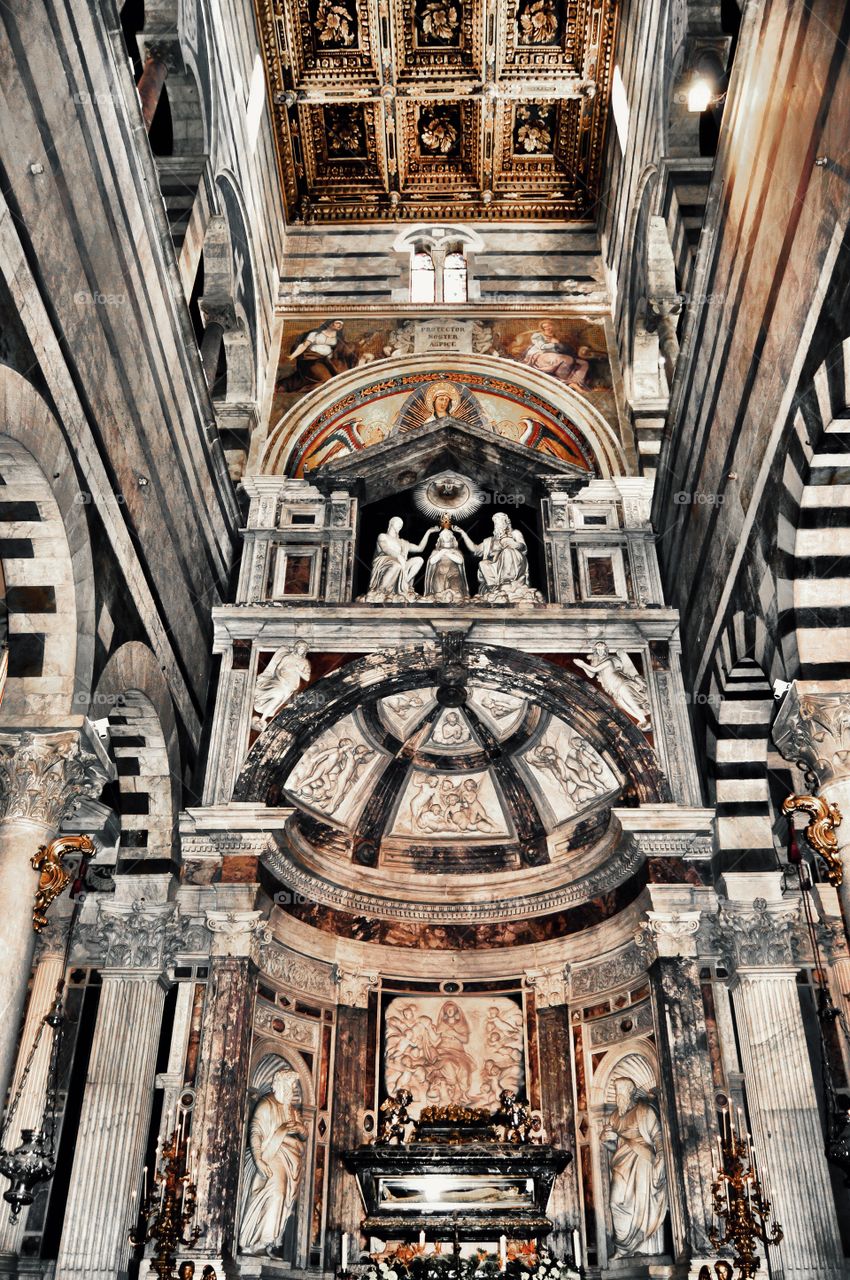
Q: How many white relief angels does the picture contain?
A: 2